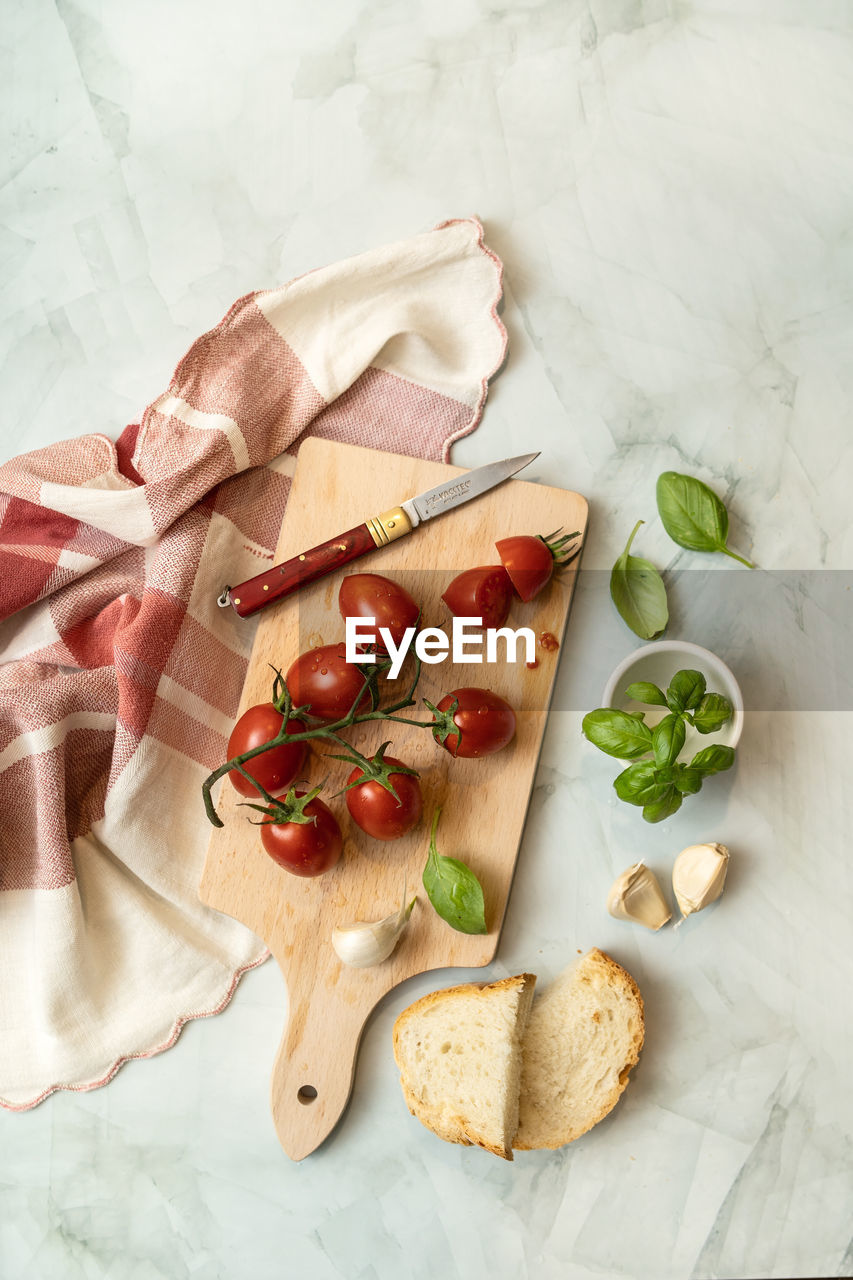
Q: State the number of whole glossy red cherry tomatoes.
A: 6